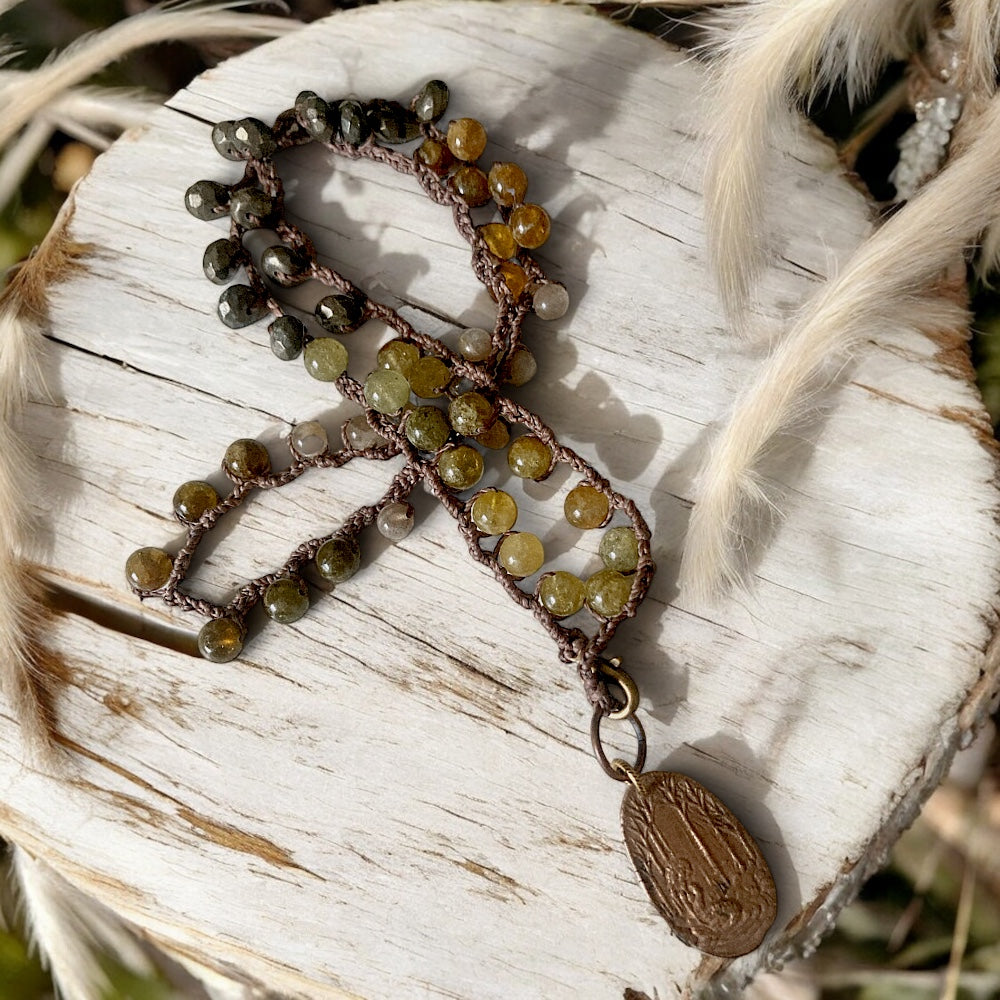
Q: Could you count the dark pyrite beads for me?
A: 13